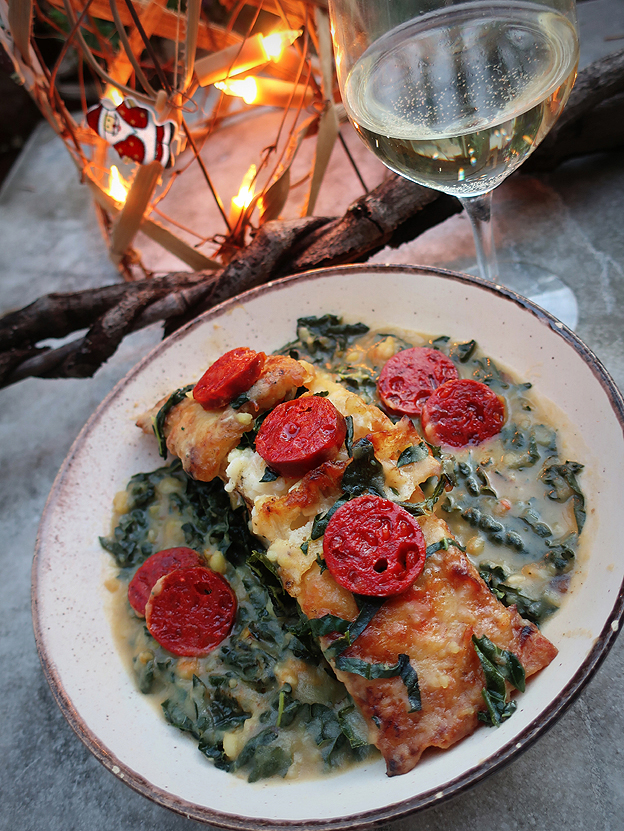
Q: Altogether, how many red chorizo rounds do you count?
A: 7